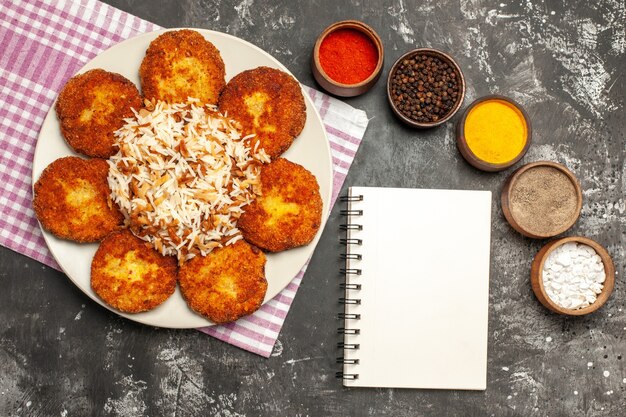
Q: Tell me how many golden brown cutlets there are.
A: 7